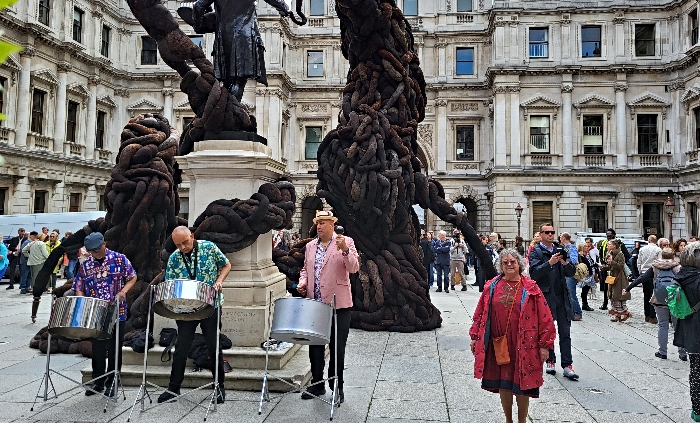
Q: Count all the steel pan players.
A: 3